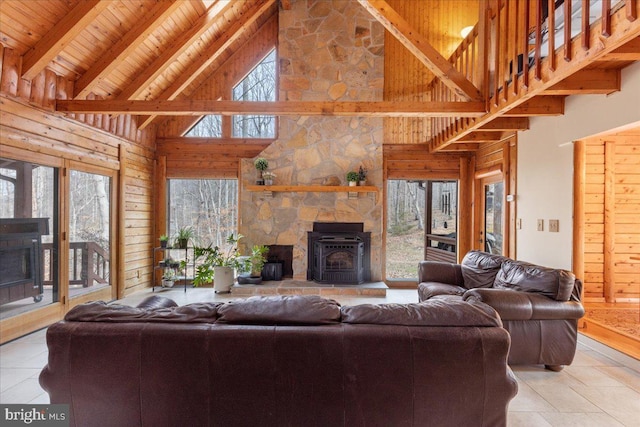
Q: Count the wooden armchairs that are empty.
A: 0